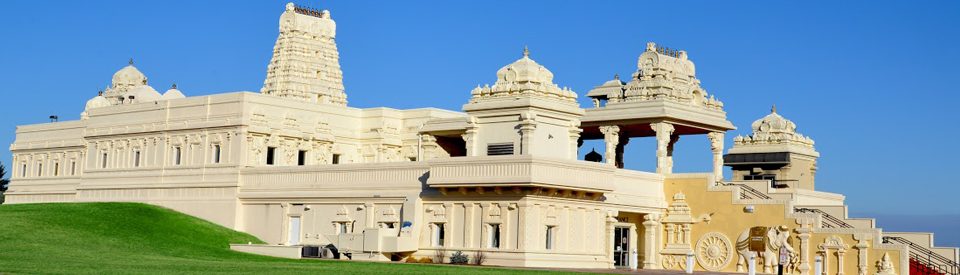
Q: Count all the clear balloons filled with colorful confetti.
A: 0